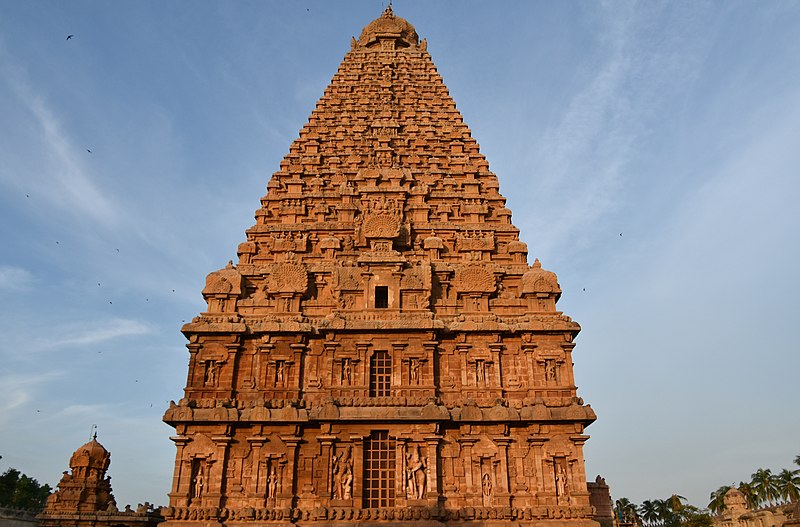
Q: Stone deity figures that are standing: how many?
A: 12